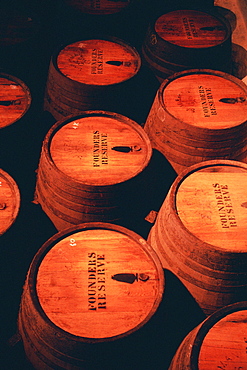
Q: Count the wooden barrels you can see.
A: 10